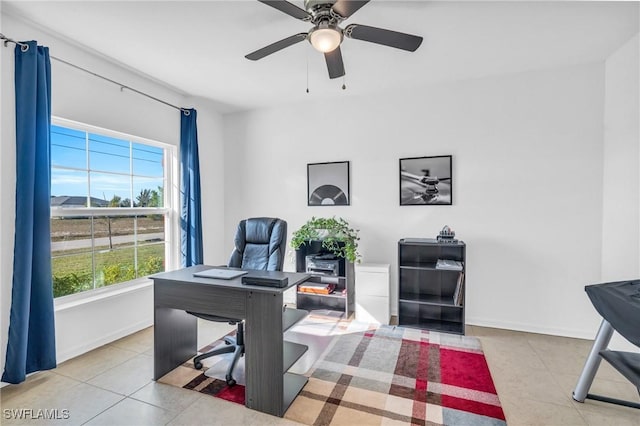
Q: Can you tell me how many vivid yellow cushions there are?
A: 0